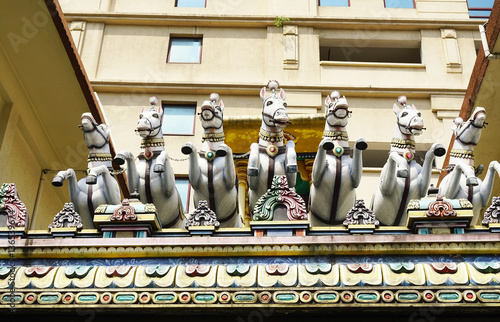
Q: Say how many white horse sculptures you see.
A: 7